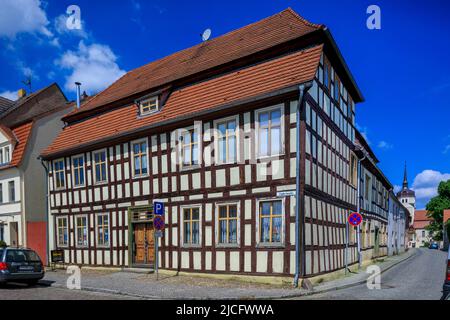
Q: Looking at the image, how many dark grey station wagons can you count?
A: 1